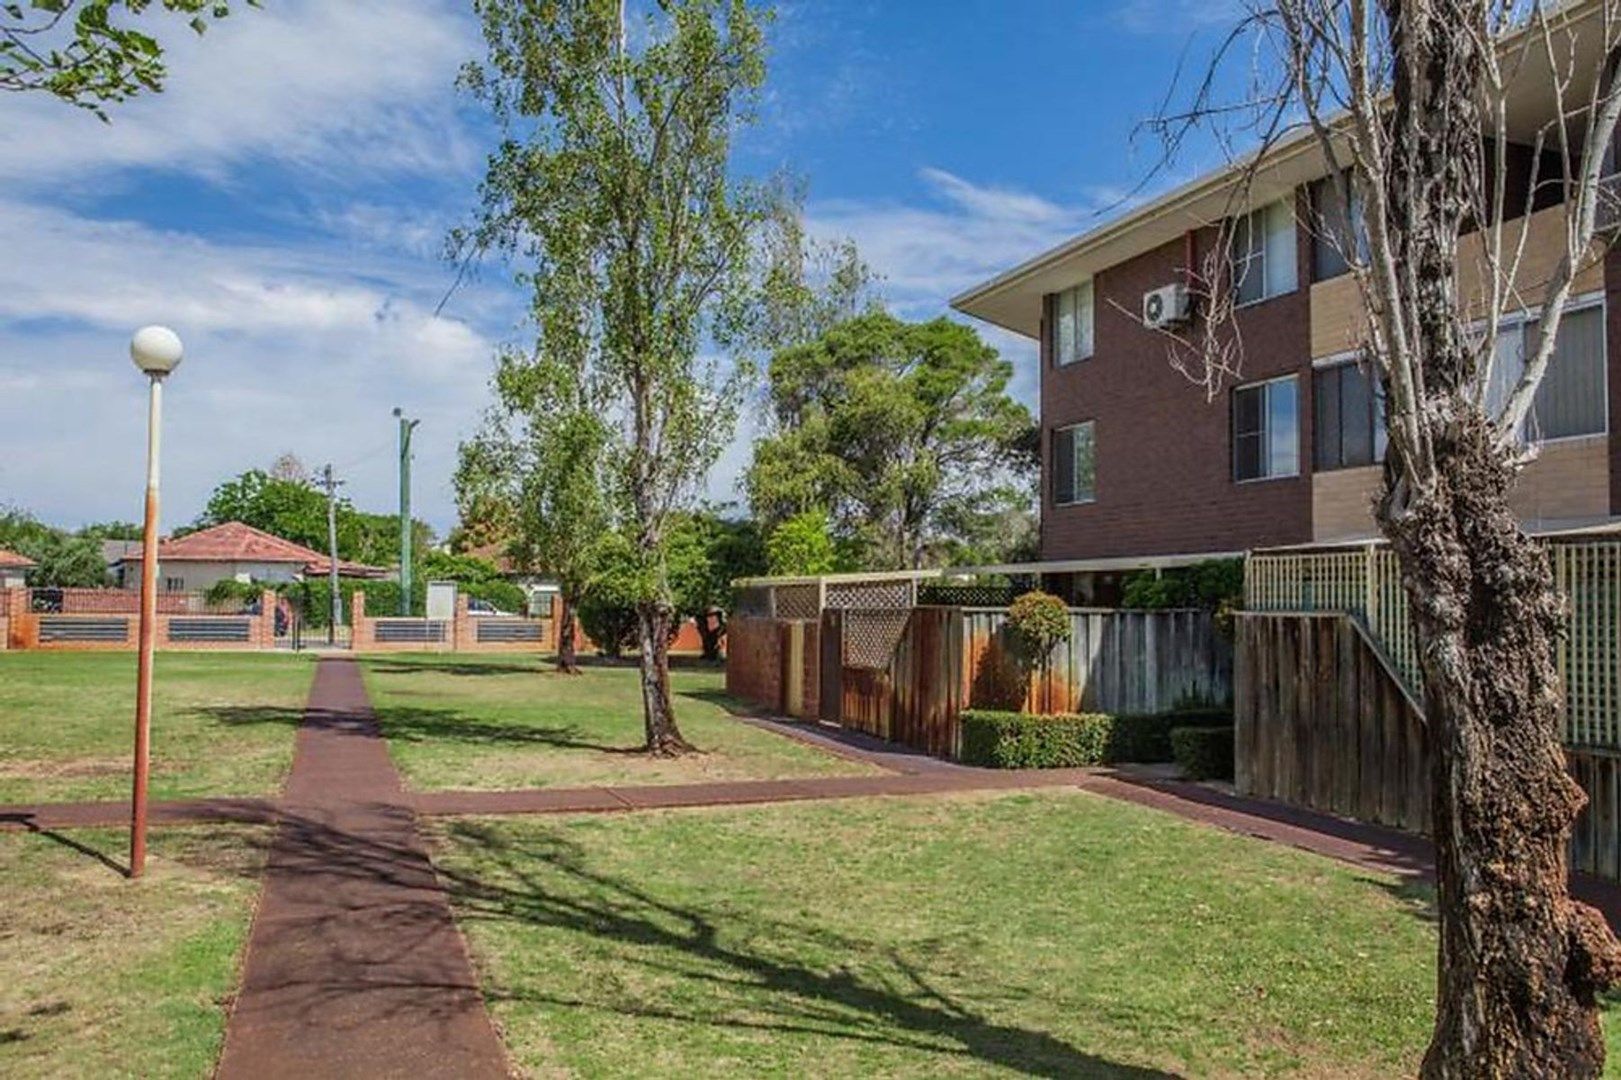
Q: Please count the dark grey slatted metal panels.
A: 4